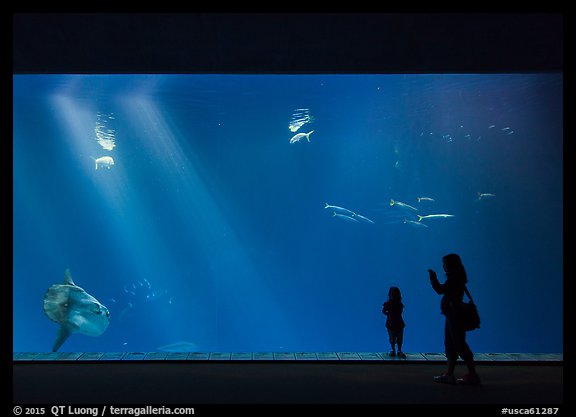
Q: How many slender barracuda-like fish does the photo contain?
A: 8